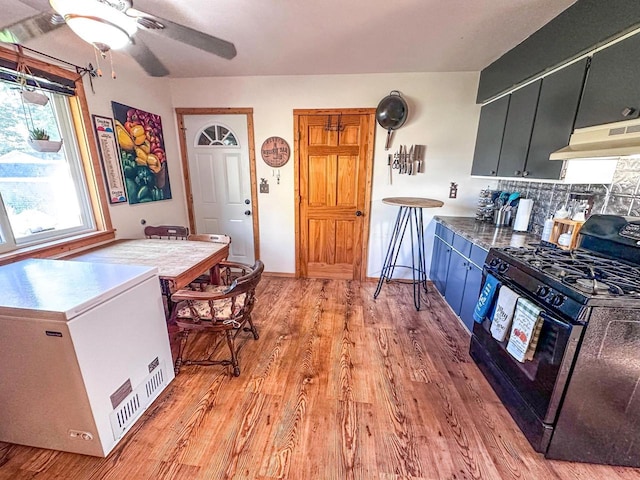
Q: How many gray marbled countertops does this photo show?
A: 1